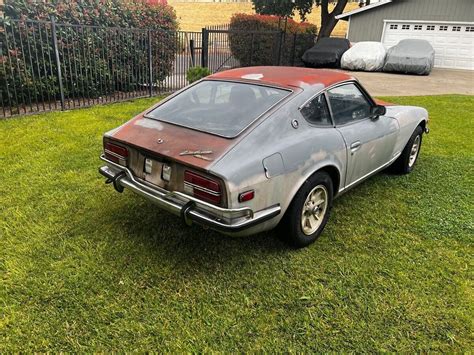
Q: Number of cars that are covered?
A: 3